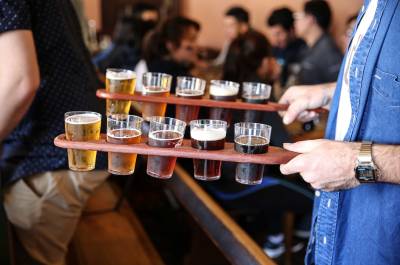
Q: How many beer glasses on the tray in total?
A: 10